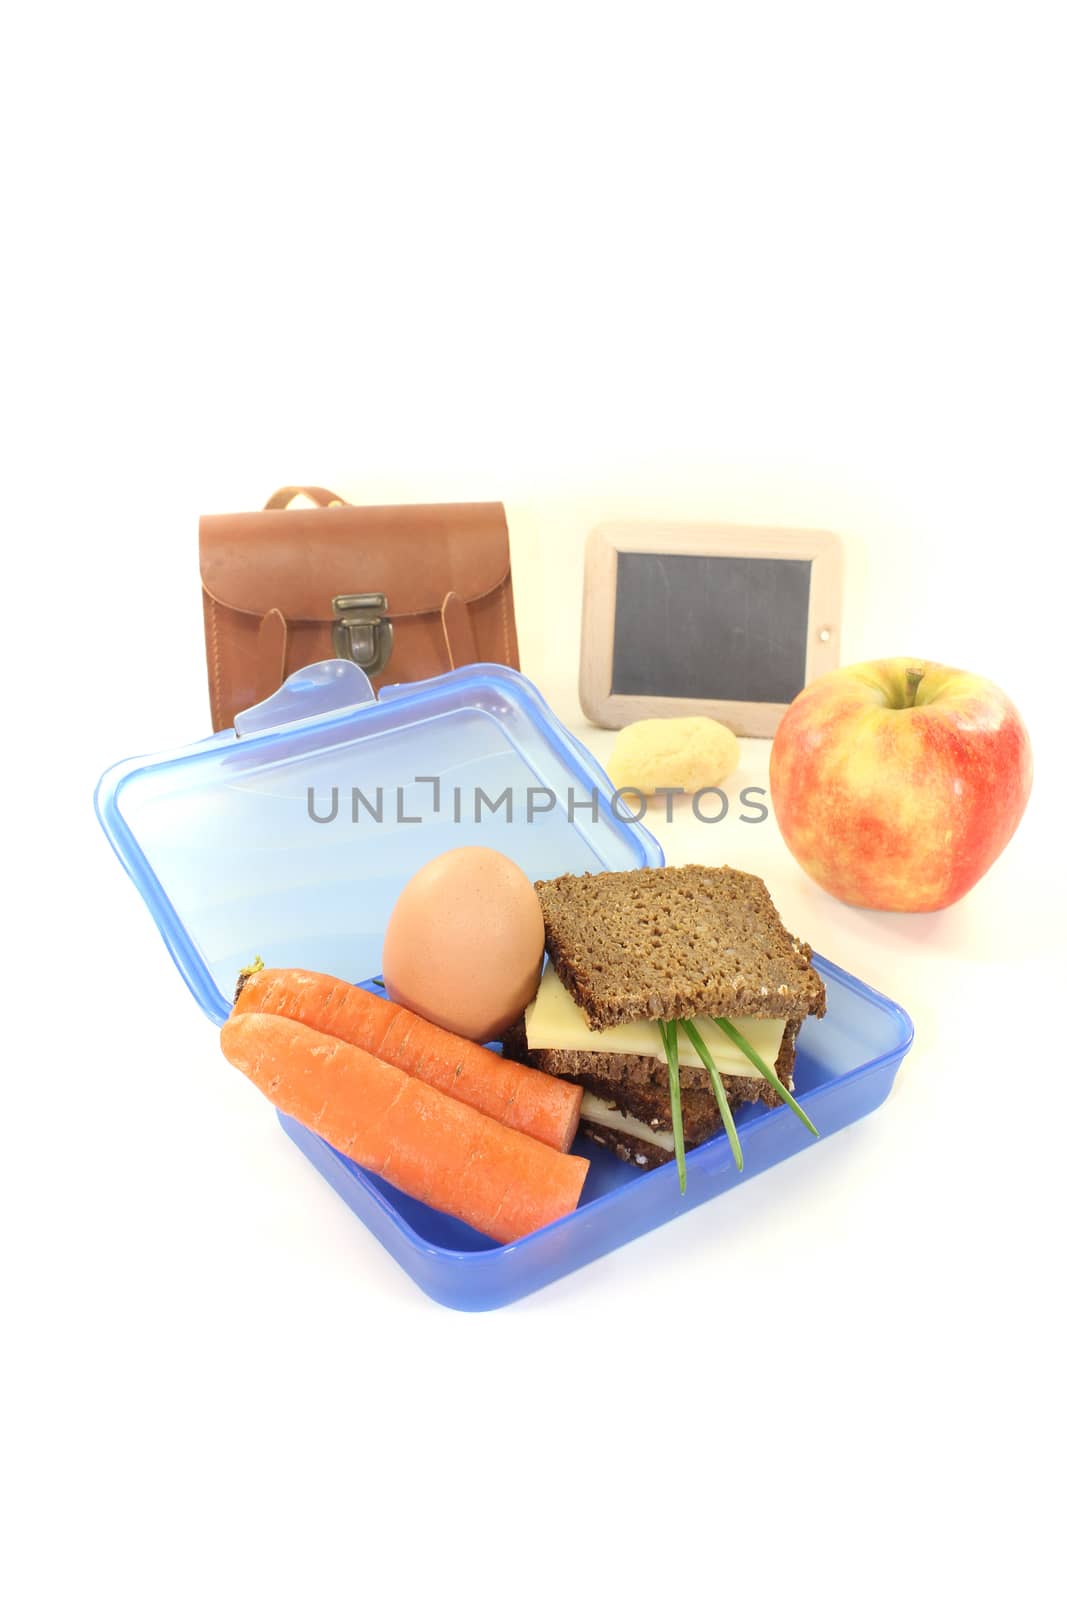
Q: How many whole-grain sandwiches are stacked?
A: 2